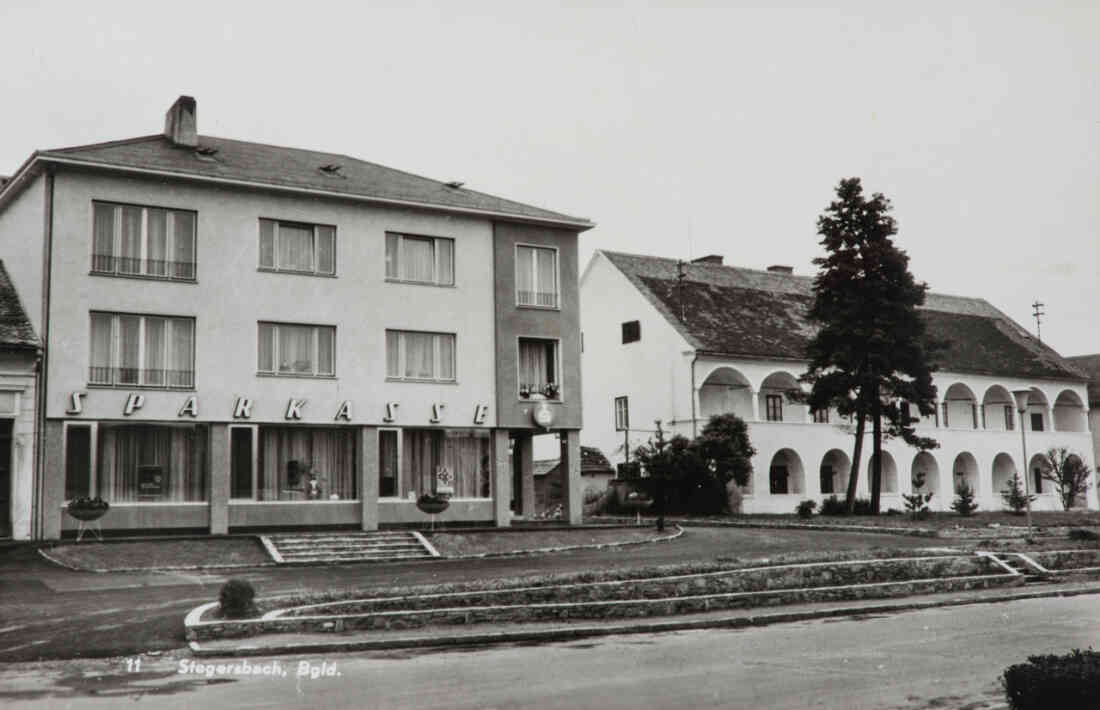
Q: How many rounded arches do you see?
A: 14